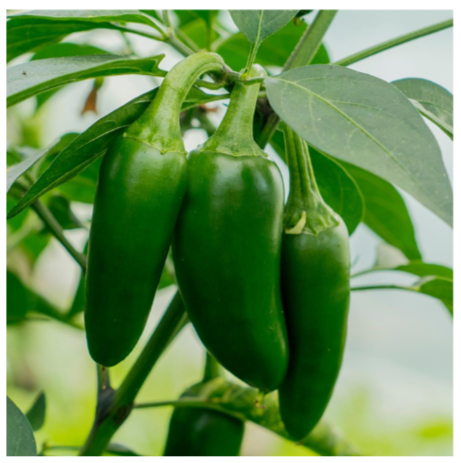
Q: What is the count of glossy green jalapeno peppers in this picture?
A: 4